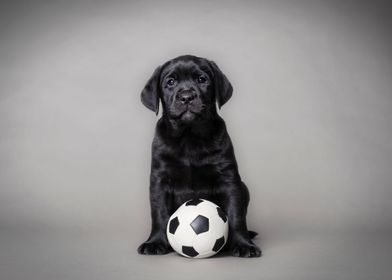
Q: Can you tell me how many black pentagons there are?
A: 6